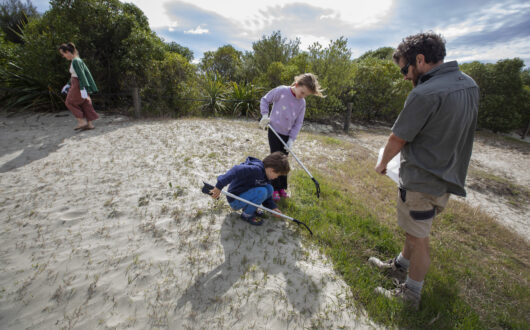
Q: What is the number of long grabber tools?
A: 2